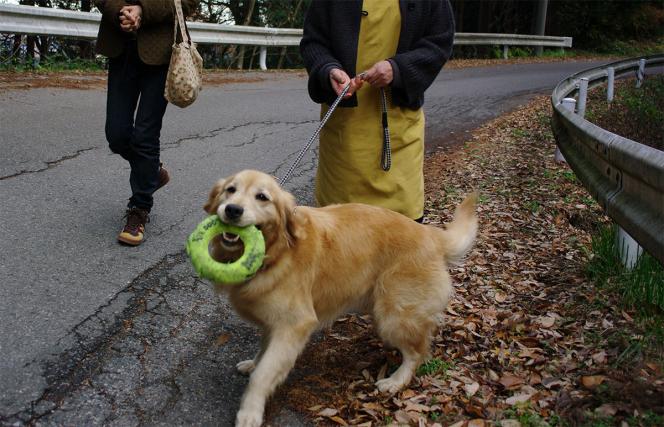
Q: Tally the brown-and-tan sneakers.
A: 2